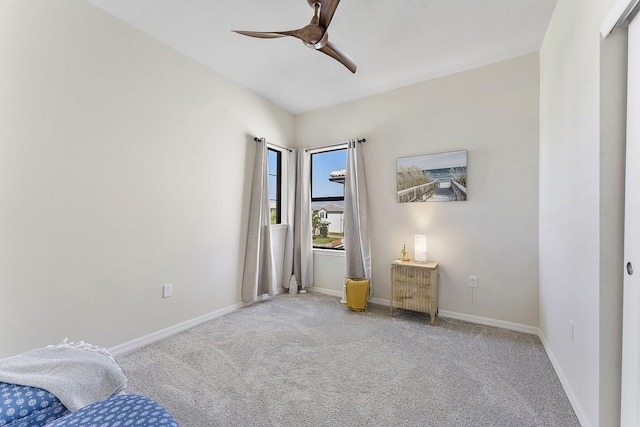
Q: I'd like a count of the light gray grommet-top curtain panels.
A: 4